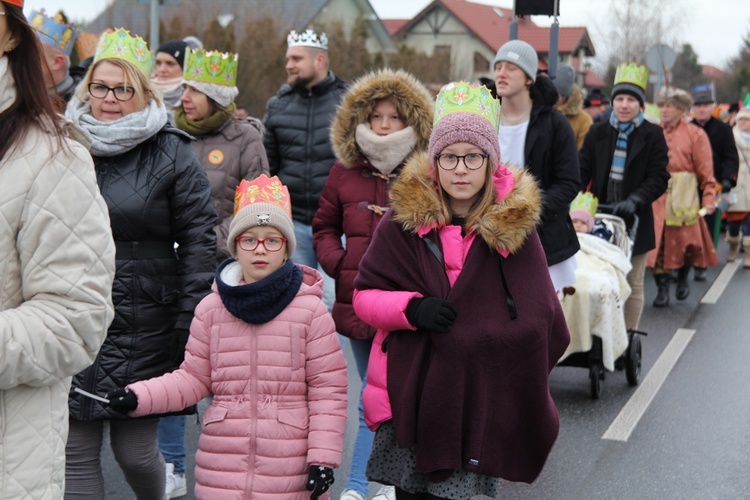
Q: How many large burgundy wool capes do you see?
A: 1